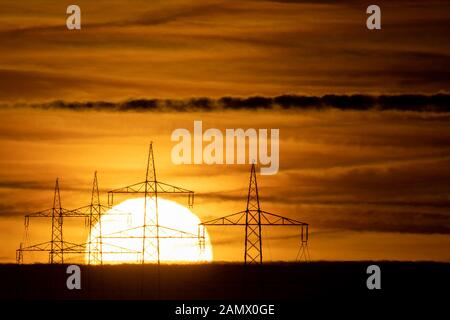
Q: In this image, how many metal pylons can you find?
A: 4